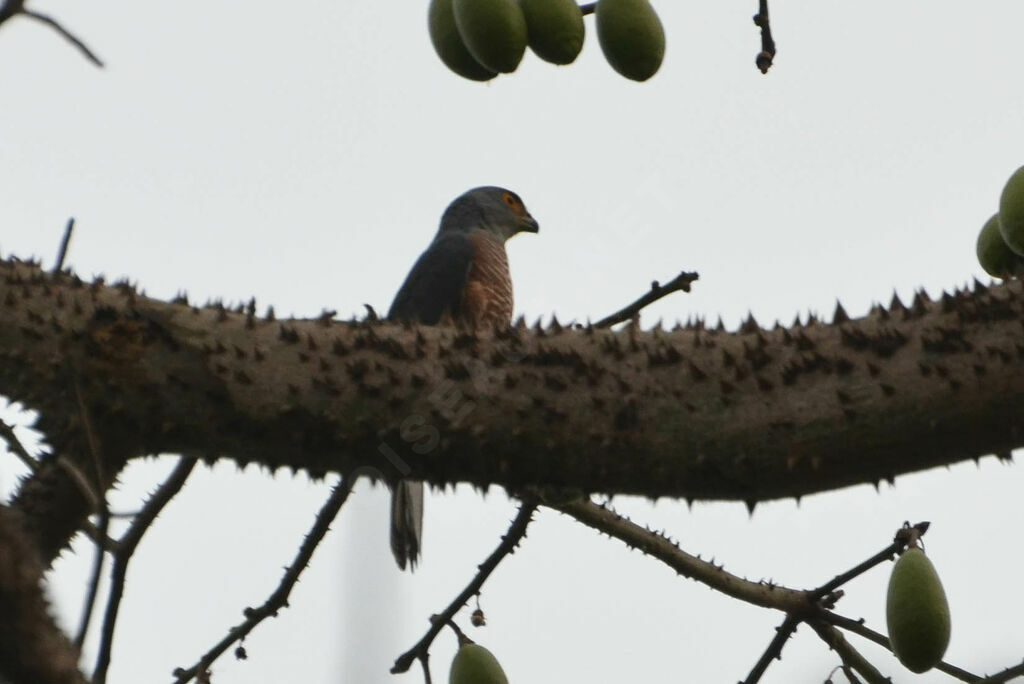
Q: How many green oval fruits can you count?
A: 8